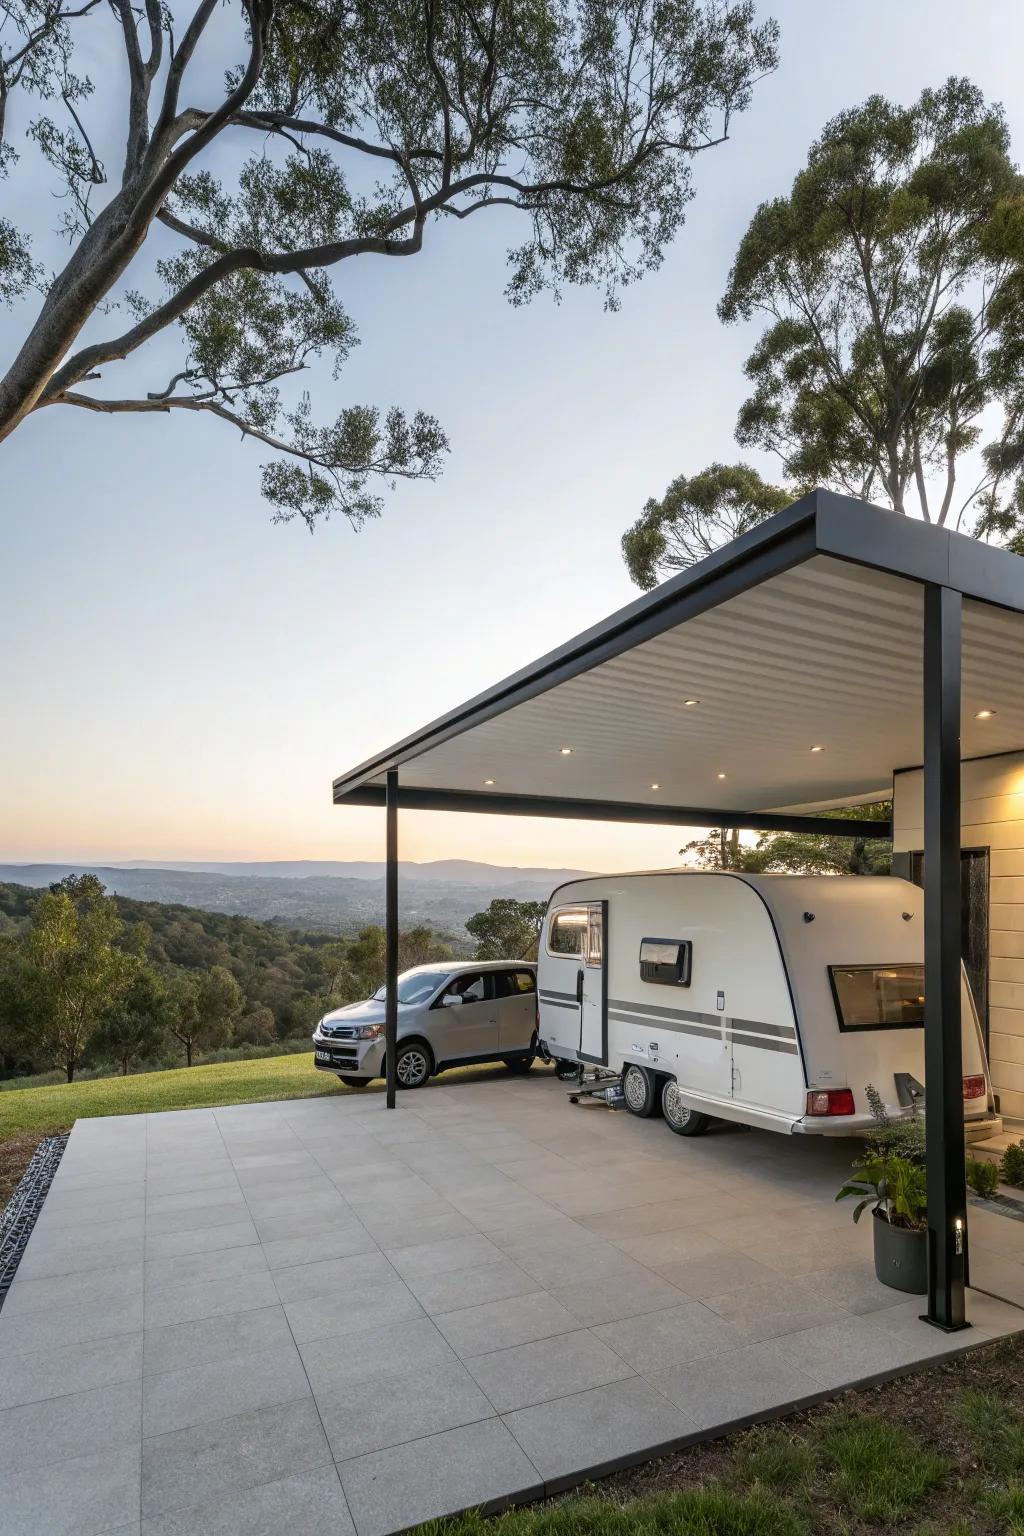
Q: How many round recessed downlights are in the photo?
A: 7